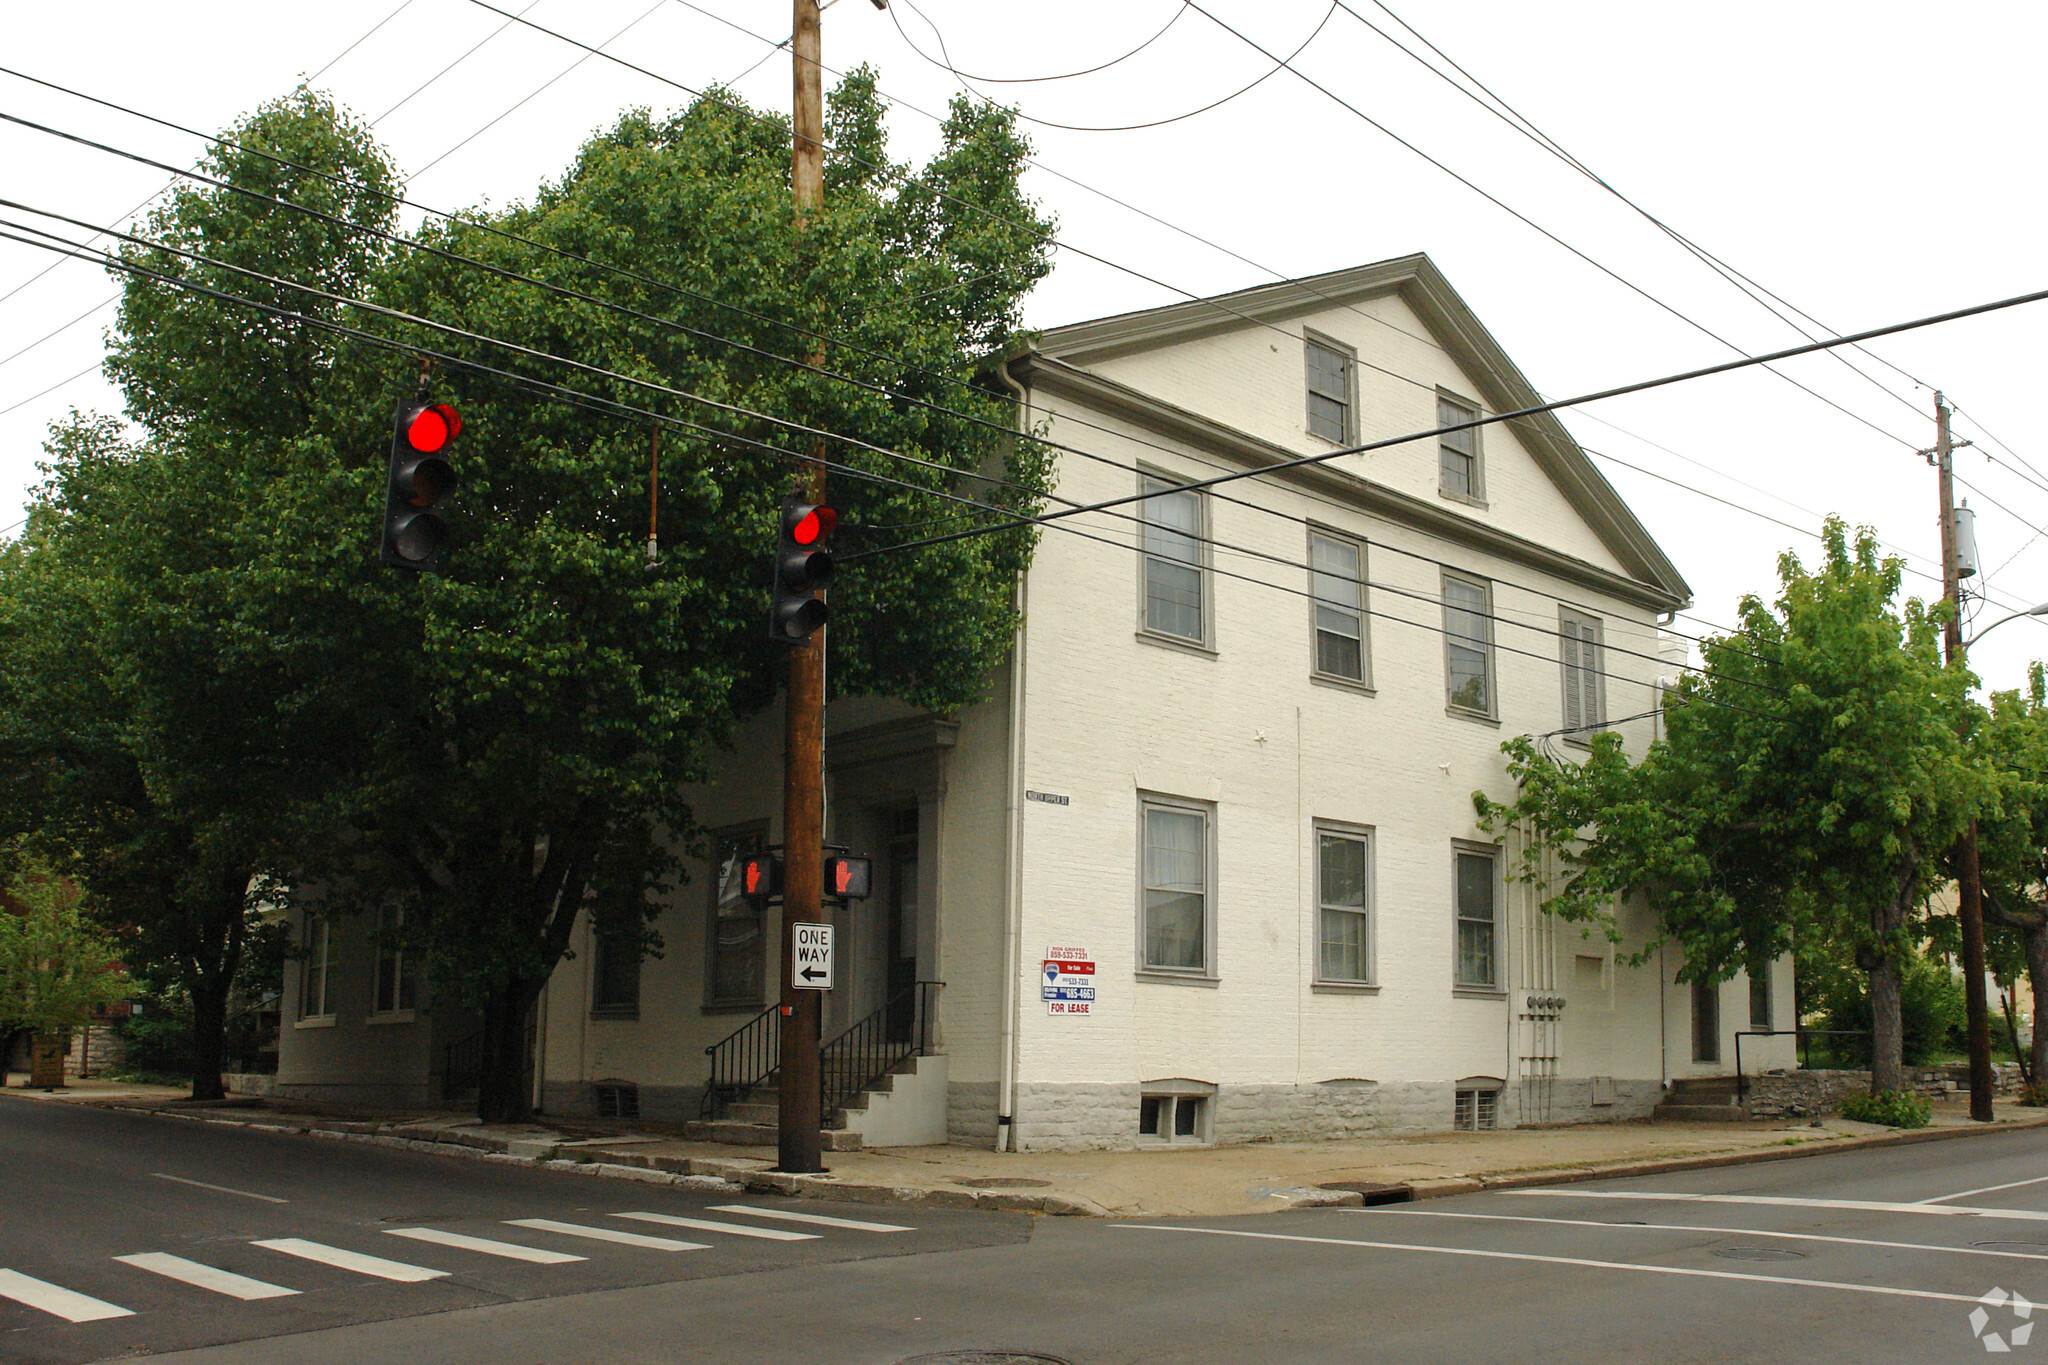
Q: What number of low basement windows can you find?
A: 3